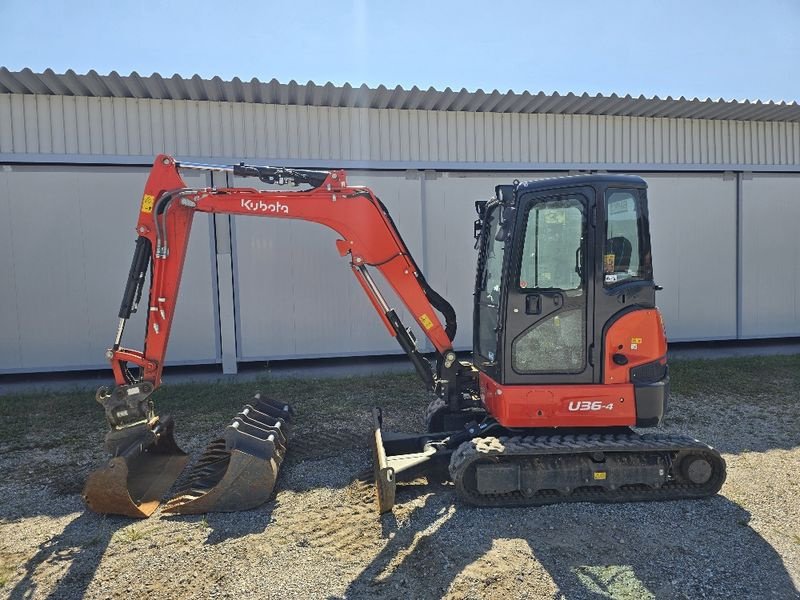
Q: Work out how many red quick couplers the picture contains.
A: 0